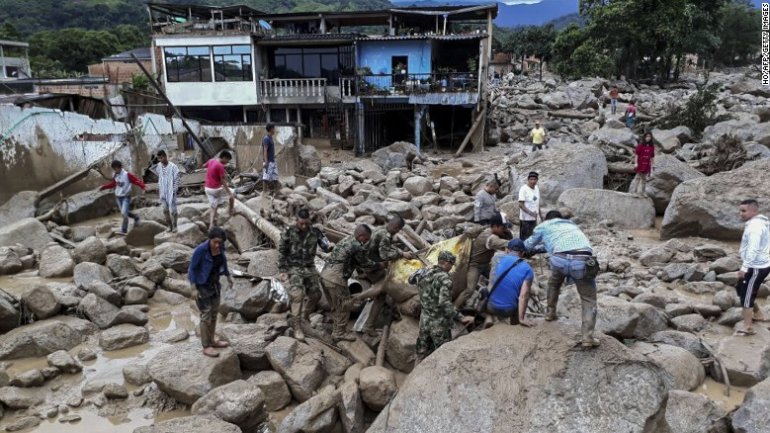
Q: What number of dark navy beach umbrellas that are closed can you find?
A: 0